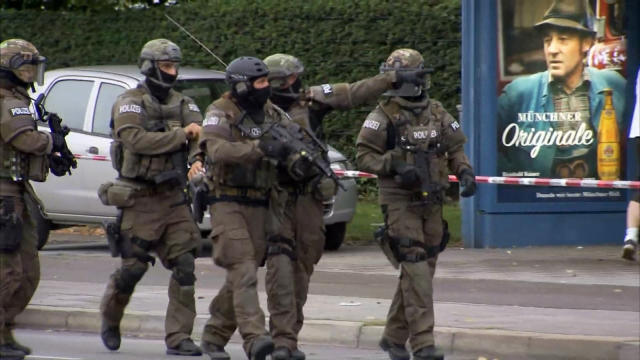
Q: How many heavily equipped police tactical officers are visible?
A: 5